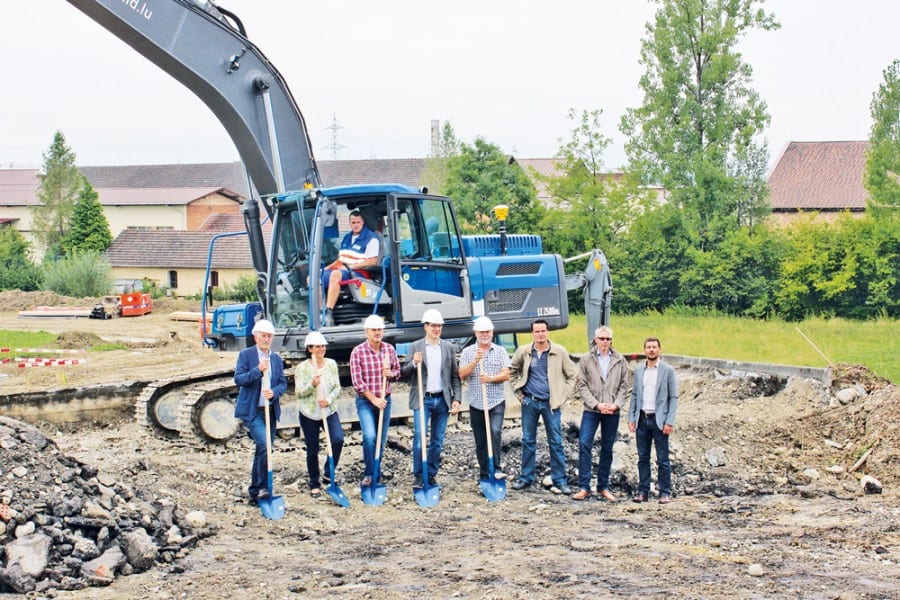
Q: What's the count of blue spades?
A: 5